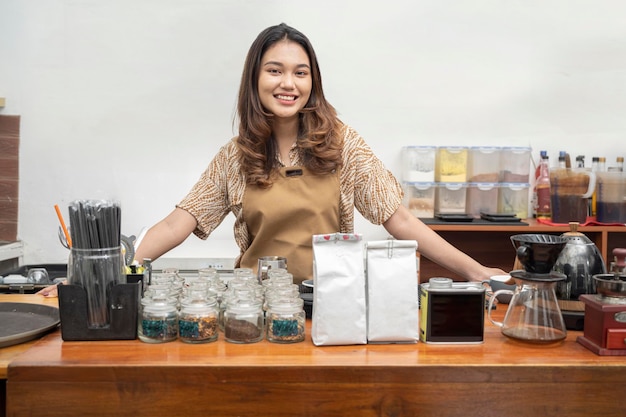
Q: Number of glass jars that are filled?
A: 4